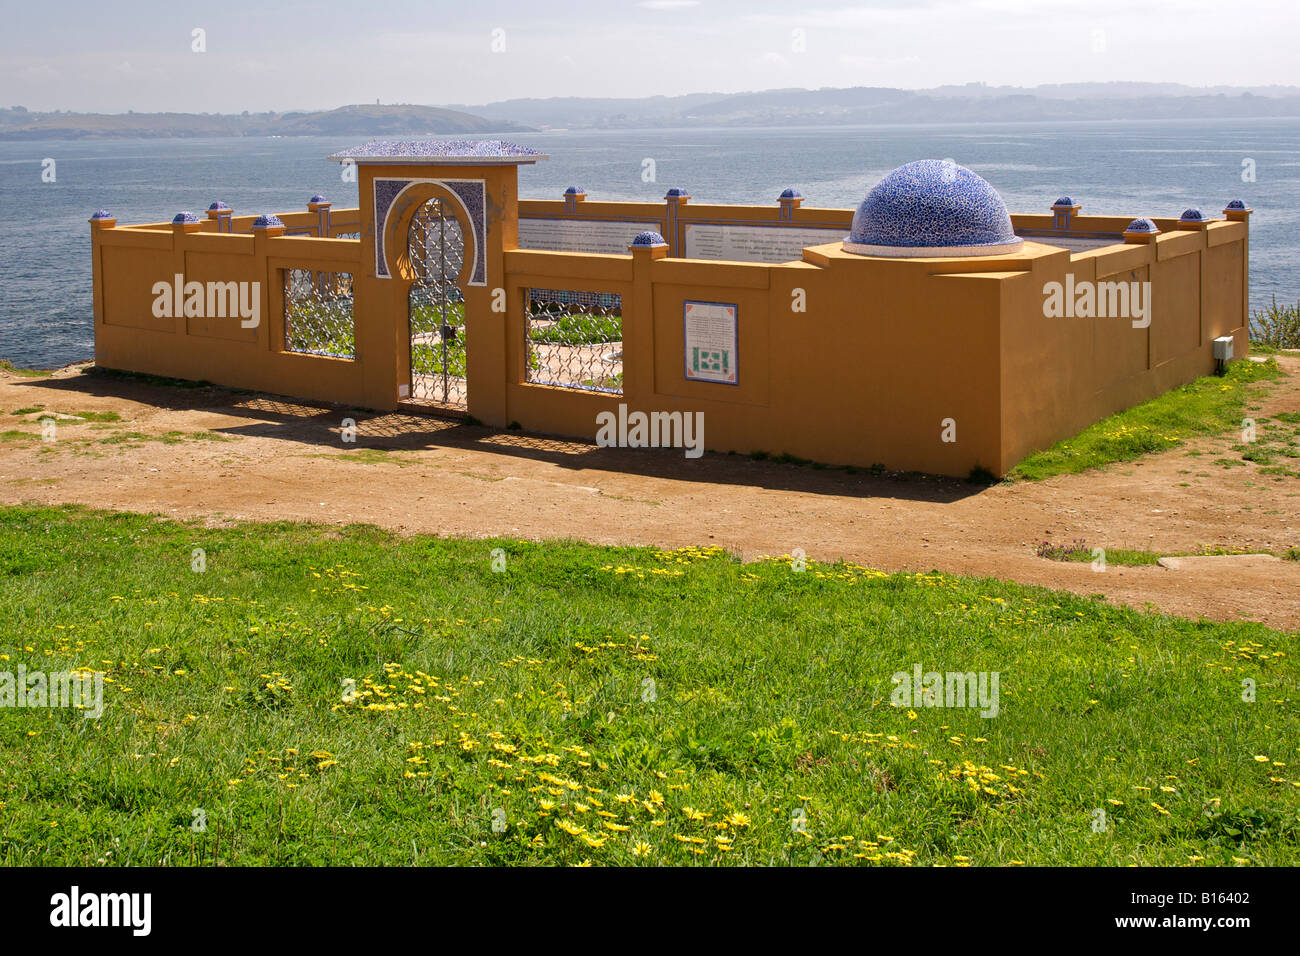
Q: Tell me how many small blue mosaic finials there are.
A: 13